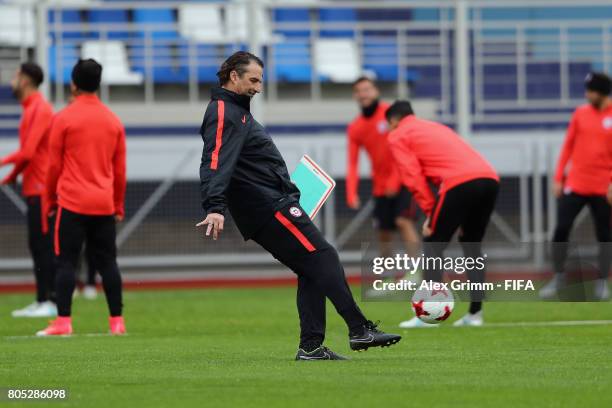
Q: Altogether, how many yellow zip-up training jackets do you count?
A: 0